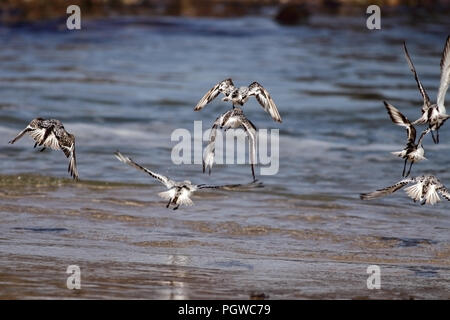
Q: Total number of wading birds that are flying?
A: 7